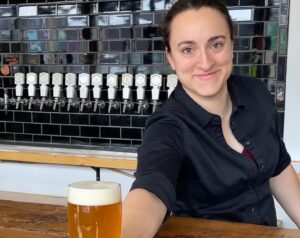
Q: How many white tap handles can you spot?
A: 12